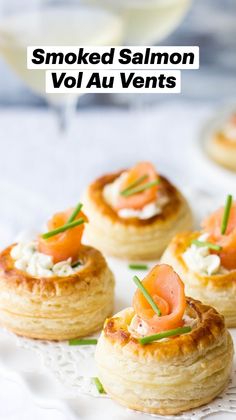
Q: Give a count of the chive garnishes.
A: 11